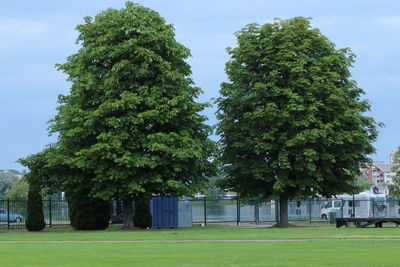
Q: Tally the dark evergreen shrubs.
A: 3